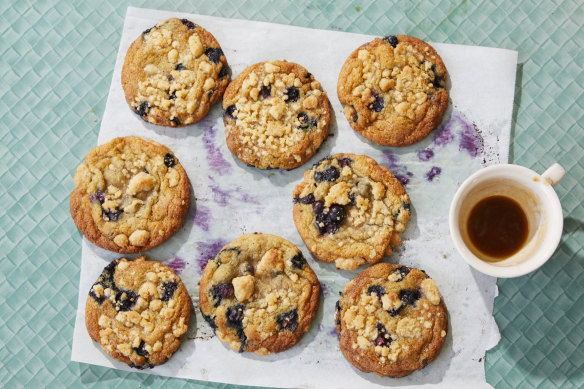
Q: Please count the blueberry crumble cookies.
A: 8